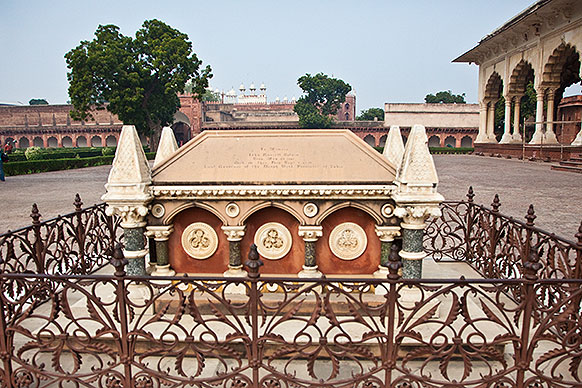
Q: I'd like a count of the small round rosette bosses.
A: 4